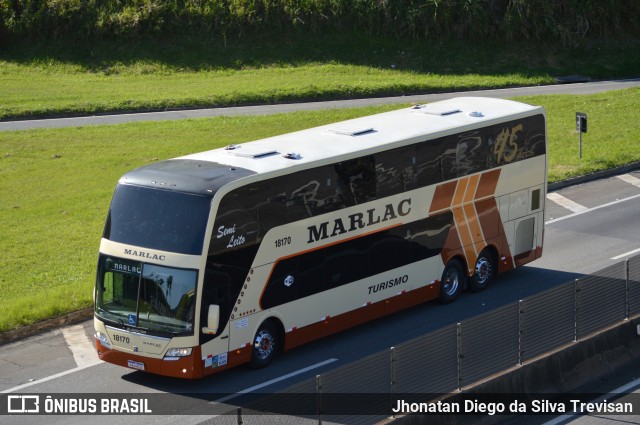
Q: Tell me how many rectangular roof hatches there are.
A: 3